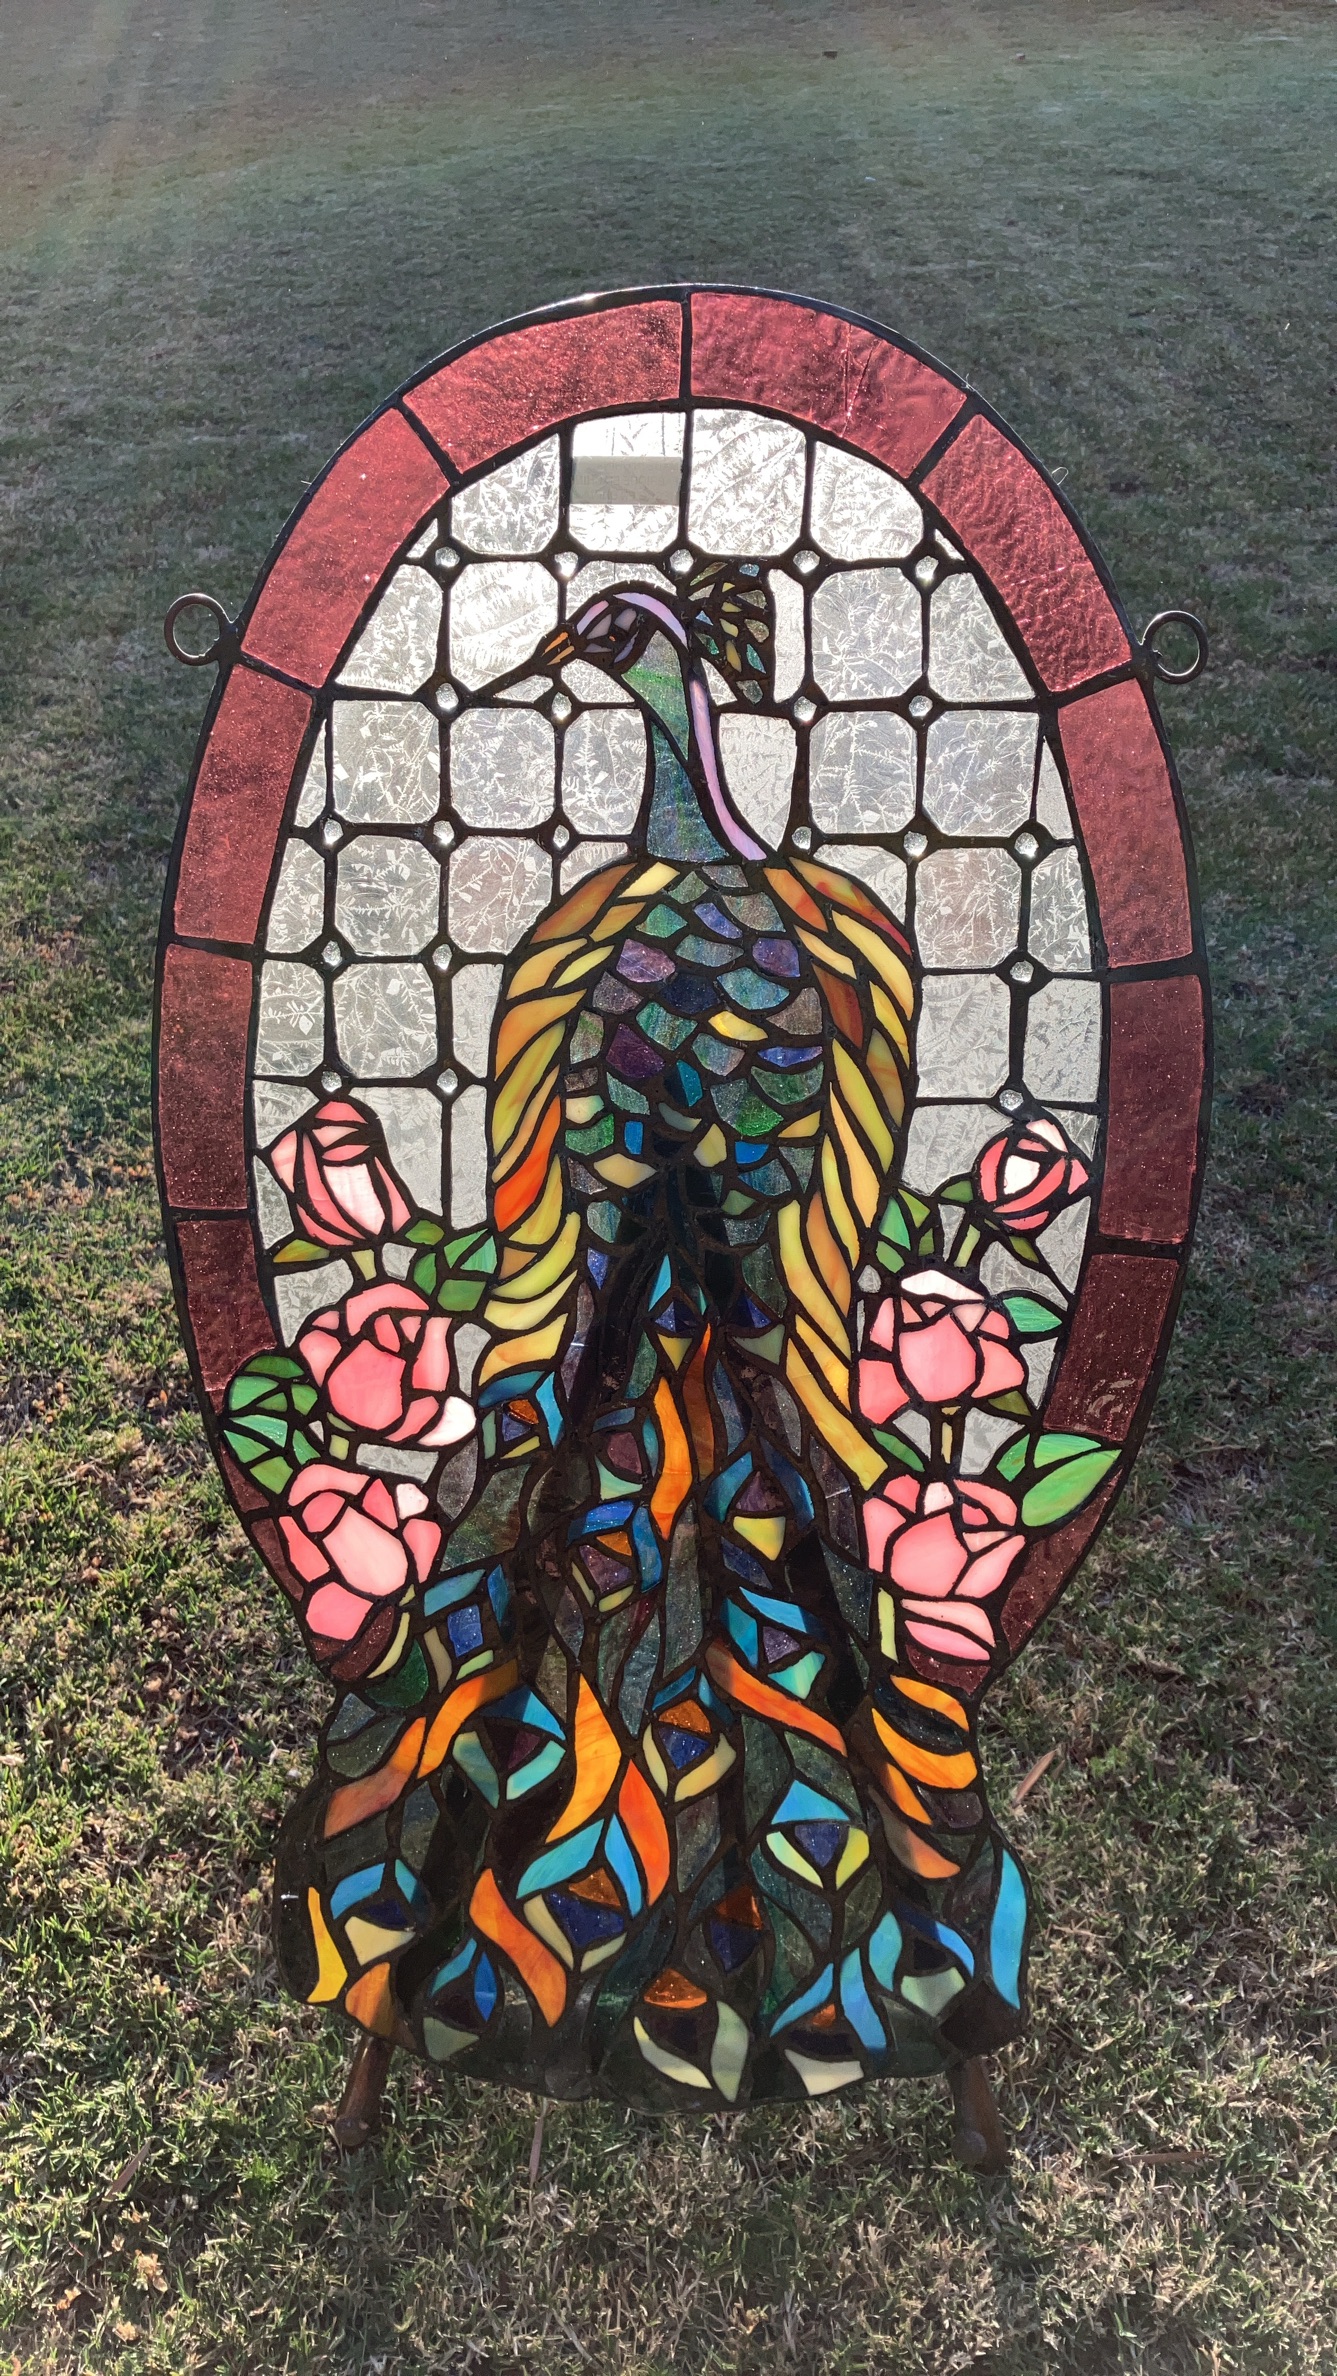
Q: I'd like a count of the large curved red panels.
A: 10